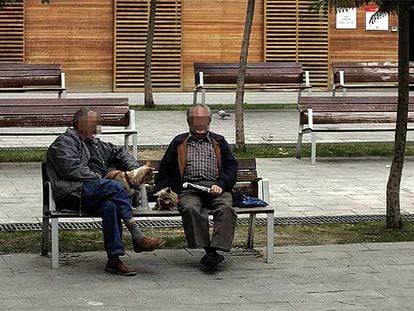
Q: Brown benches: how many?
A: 6